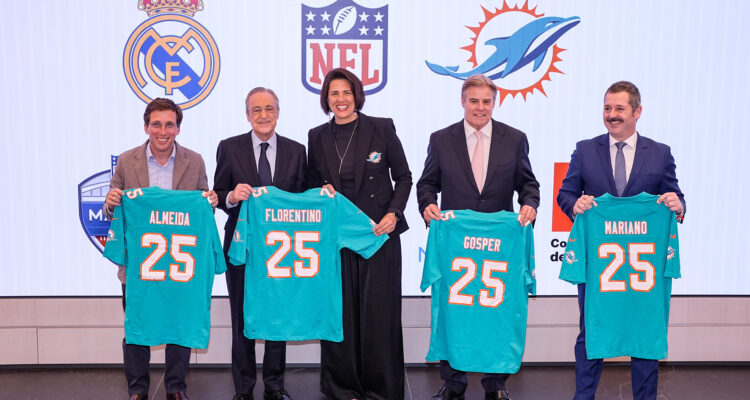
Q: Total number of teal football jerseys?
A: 4